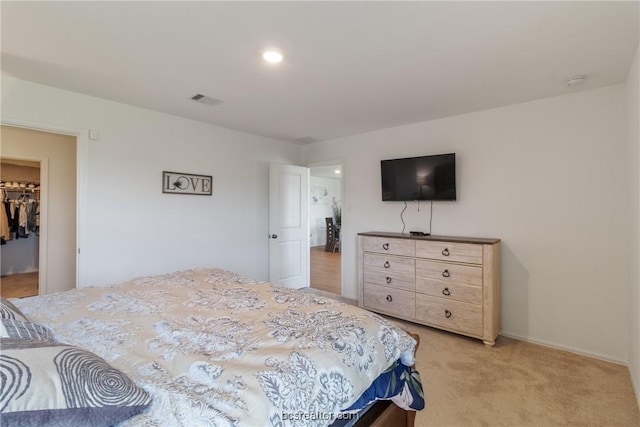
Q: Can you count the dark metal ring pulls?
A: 8